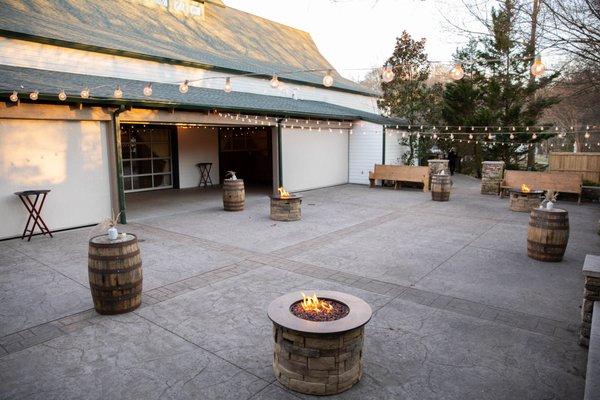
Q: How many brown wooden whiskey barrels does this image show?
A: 4